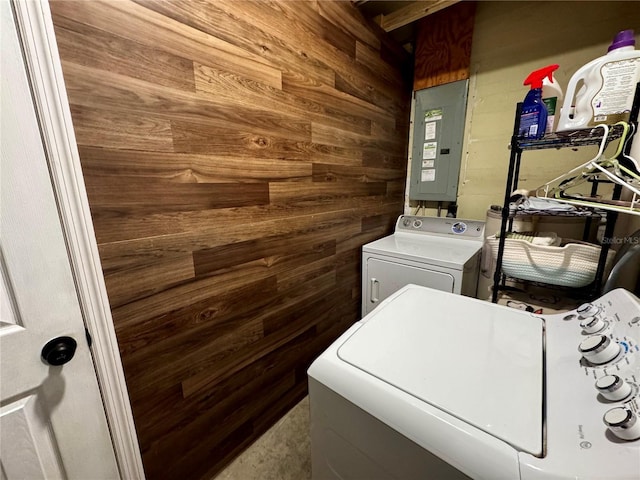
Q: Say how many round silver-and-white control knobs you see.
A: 5